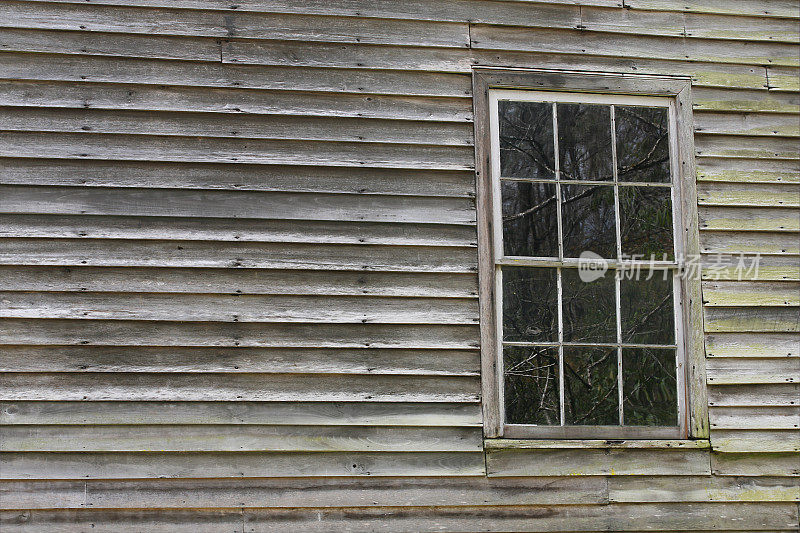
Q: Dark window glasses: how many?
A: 12